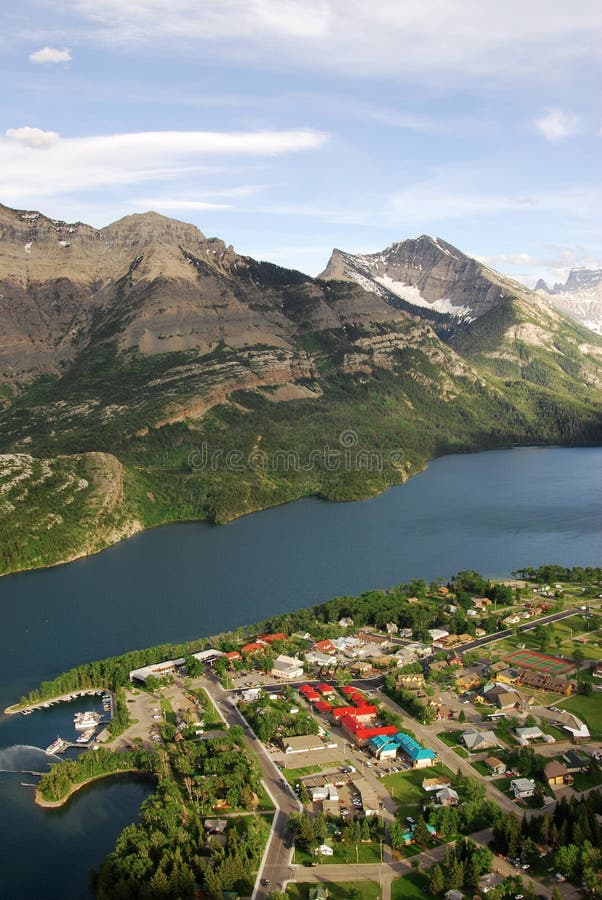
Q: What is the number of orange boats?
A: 0